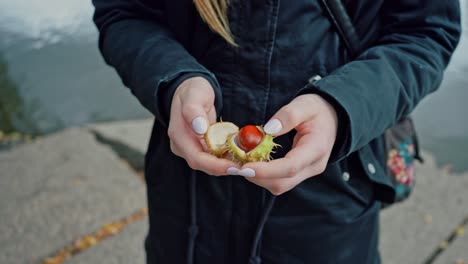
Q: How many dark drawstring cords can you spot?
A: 2